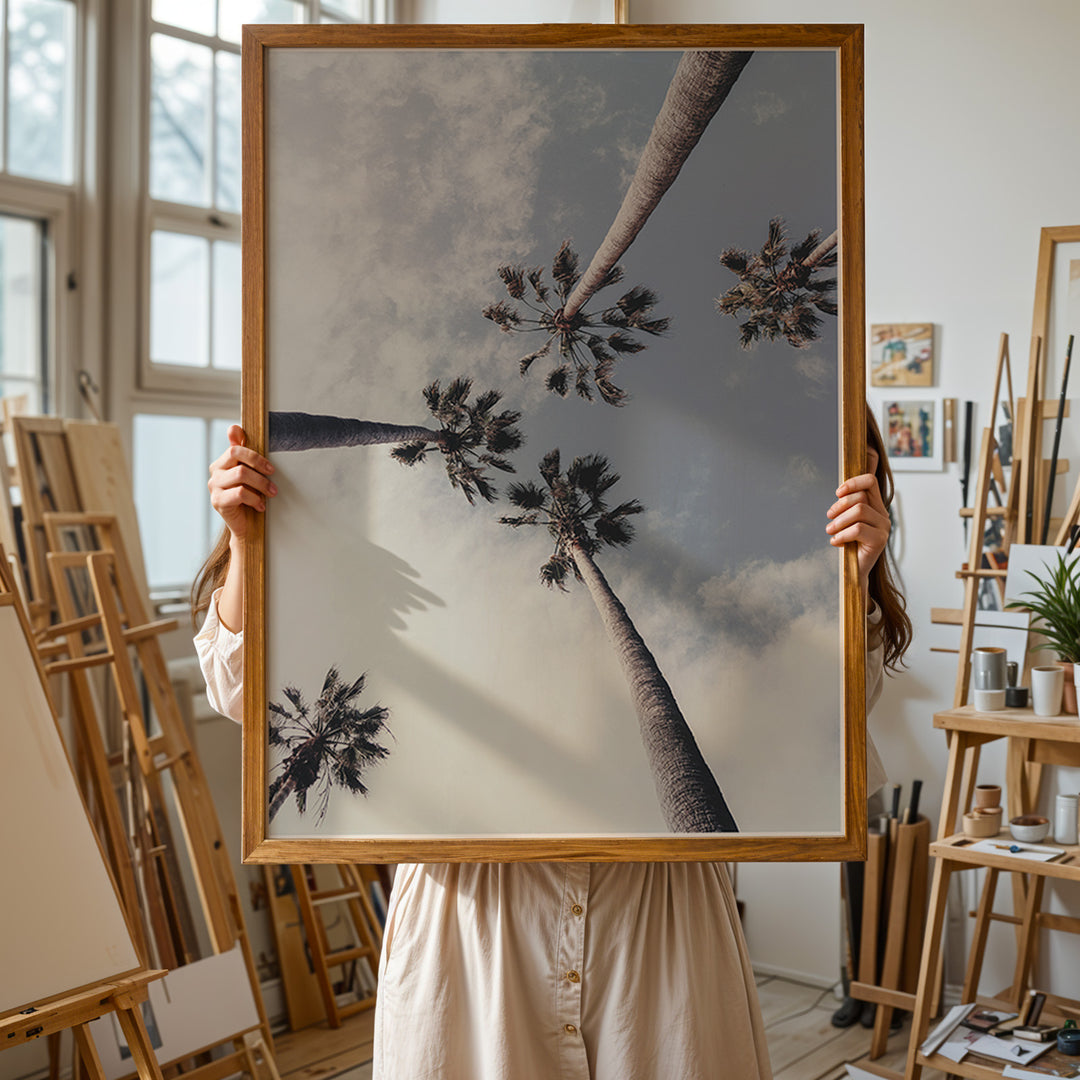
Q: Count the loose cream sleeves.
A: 2